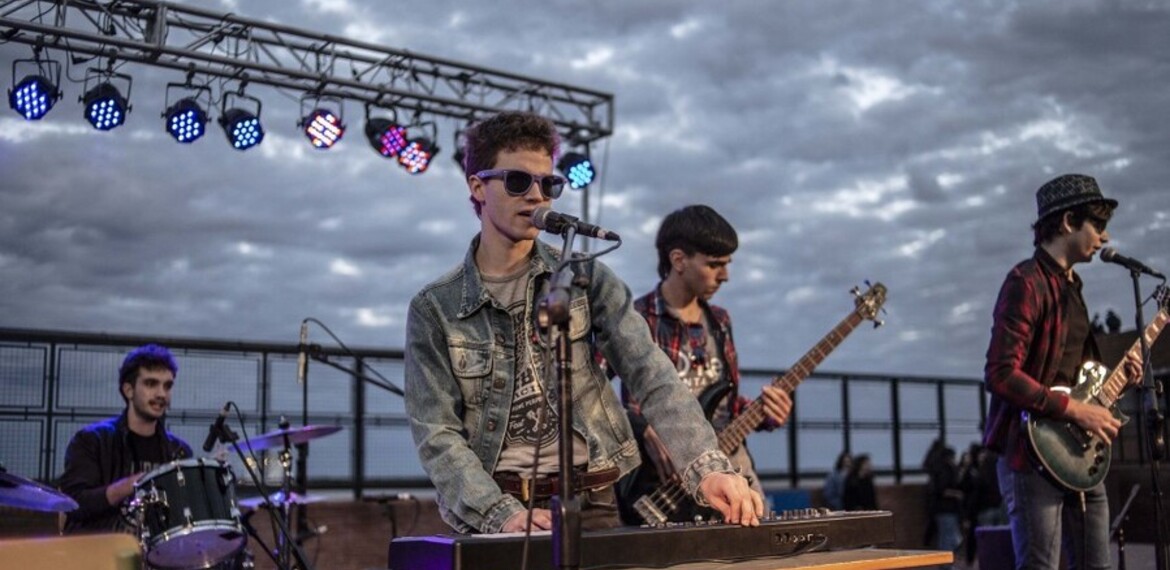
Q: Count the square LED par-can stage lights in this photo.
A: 0